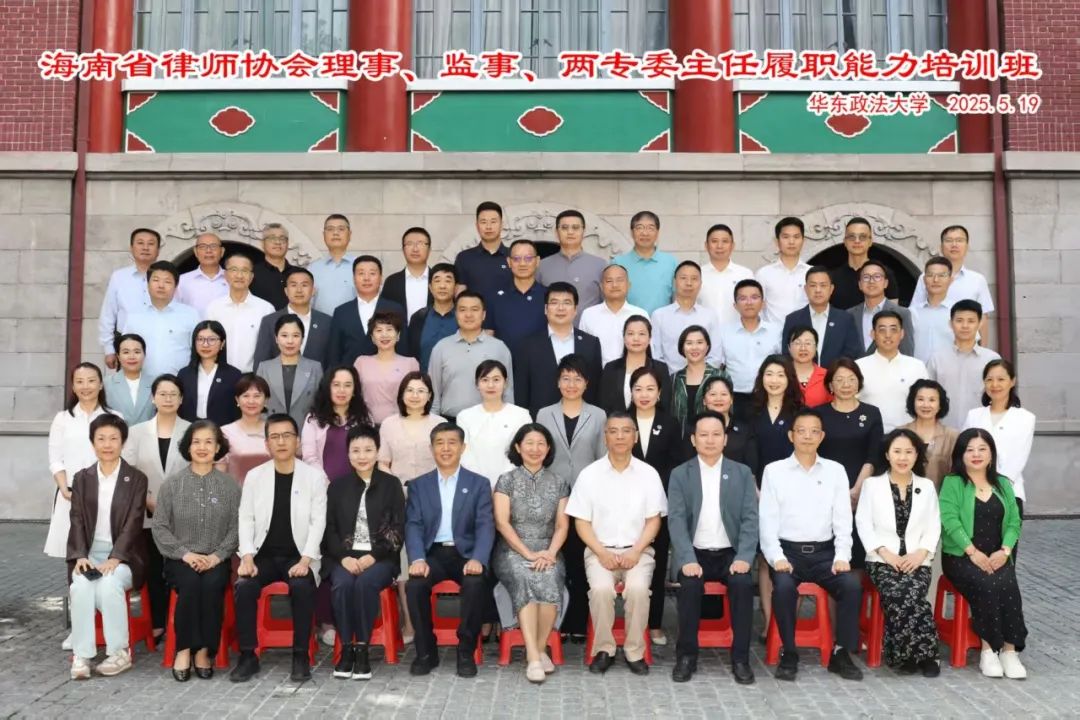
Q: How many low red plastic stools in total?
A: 11